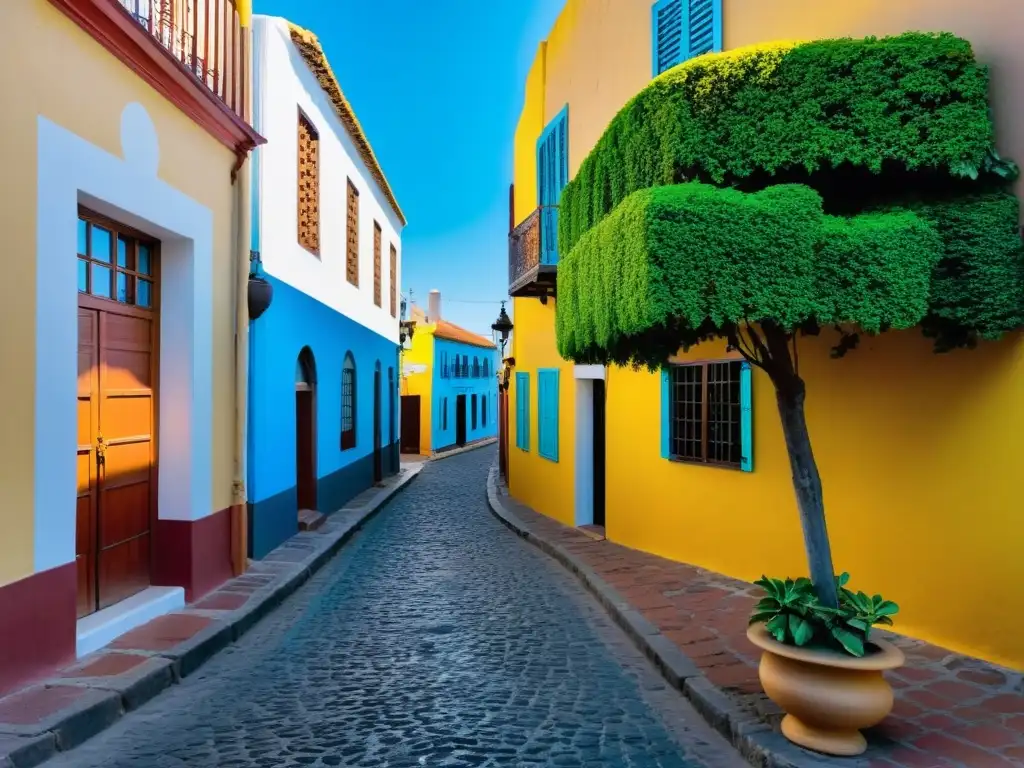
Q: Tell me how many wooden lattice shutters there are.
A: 4